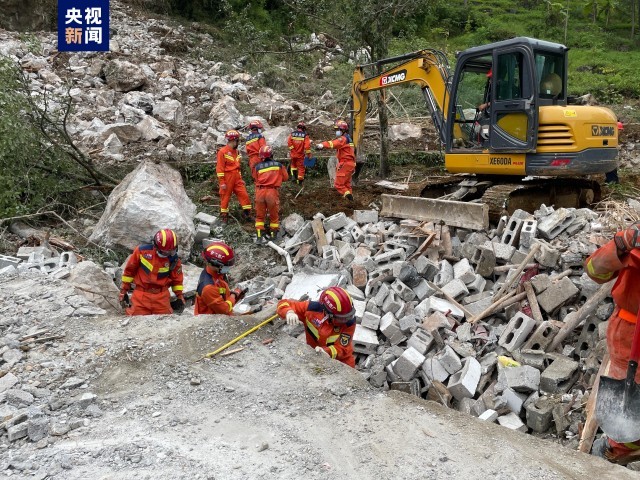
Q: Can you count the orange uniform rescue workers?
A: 9